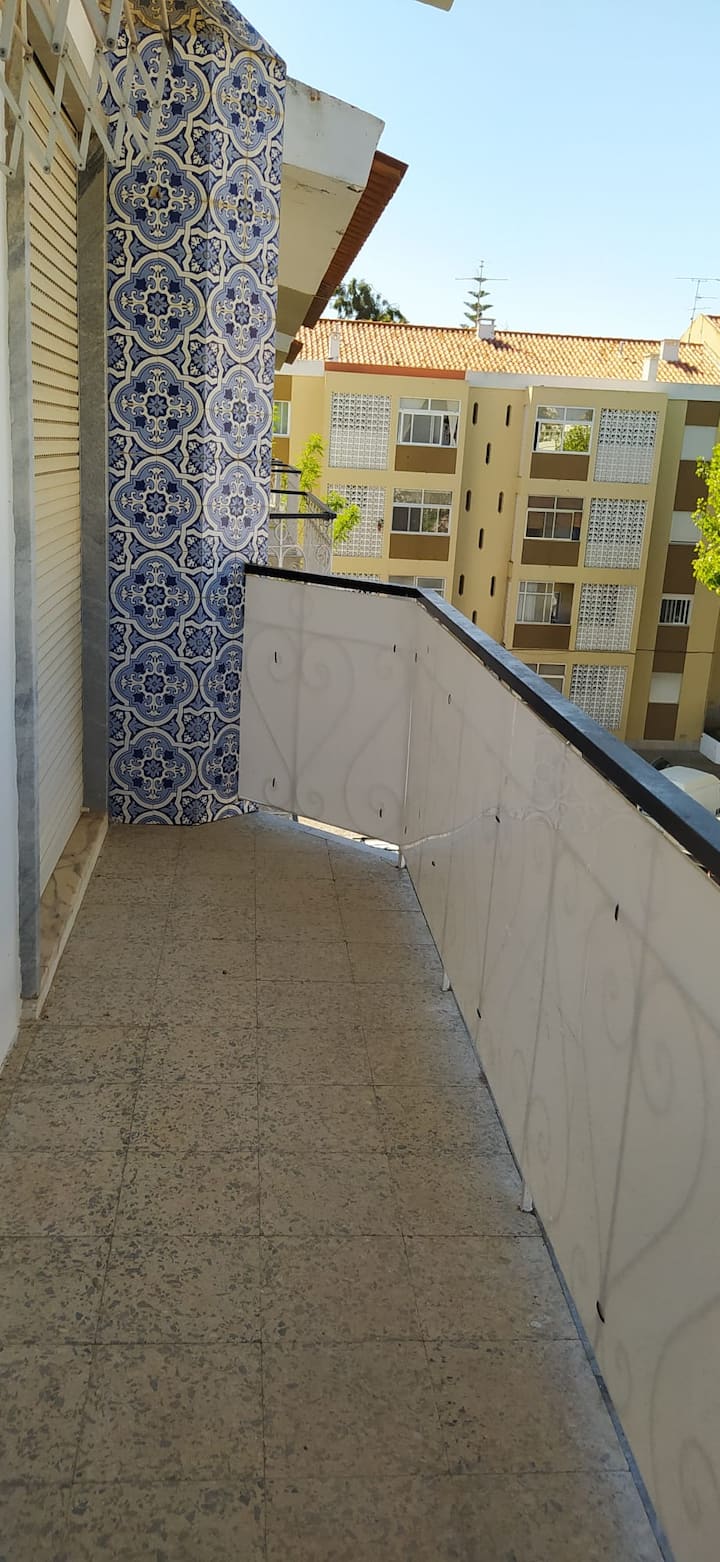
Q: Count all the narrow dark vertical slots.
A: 9